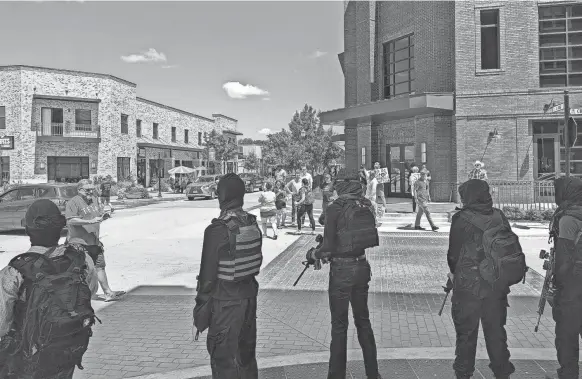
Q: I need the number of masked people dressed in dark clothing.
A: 5